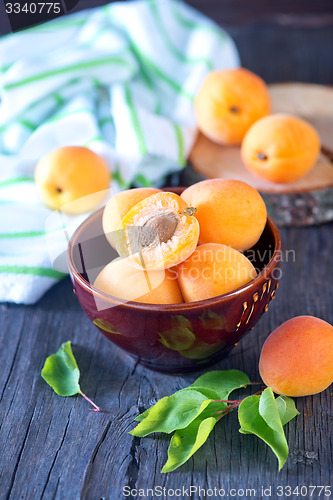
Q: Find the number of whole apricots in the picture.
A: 8